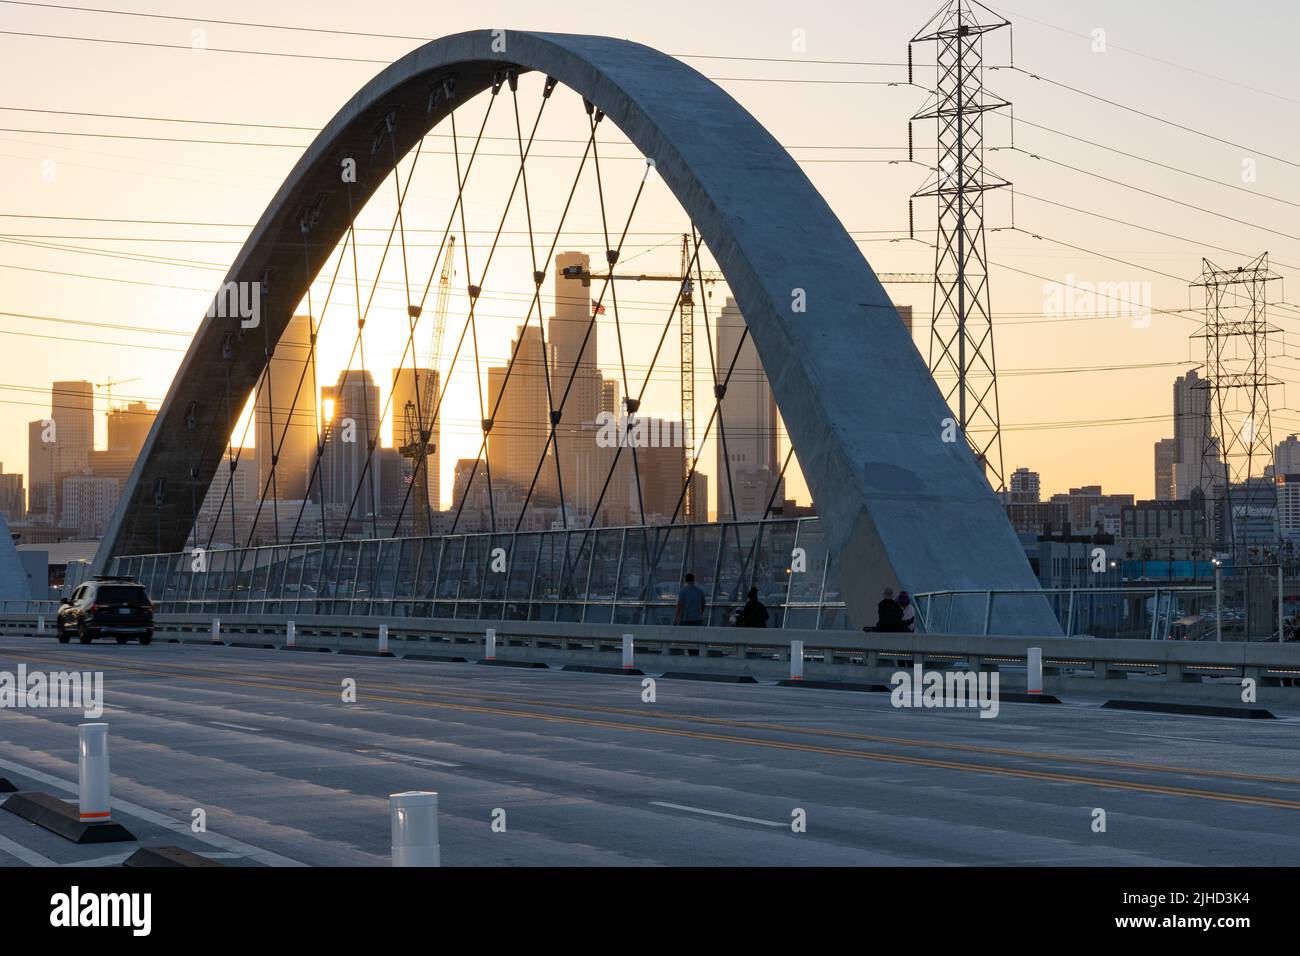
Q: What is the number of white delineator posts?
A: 10